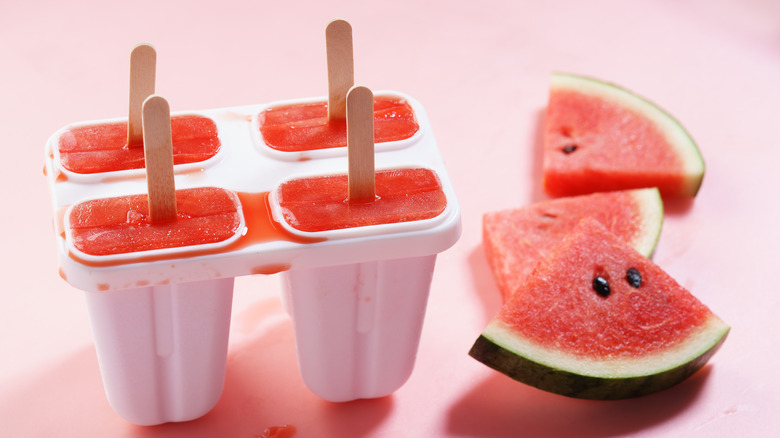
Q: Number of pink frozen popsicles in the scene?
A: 4